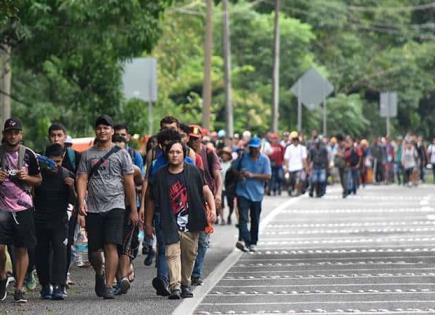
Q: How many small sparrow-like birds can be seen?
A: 0